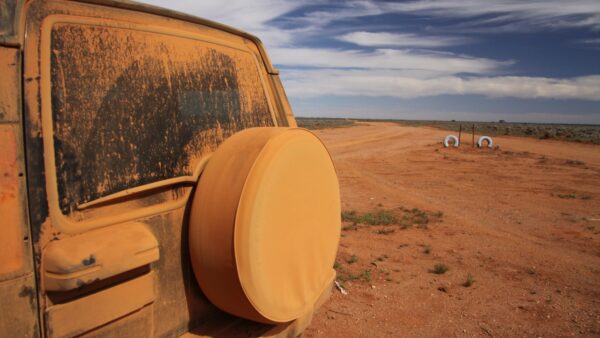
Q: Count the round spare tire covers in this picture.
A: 1